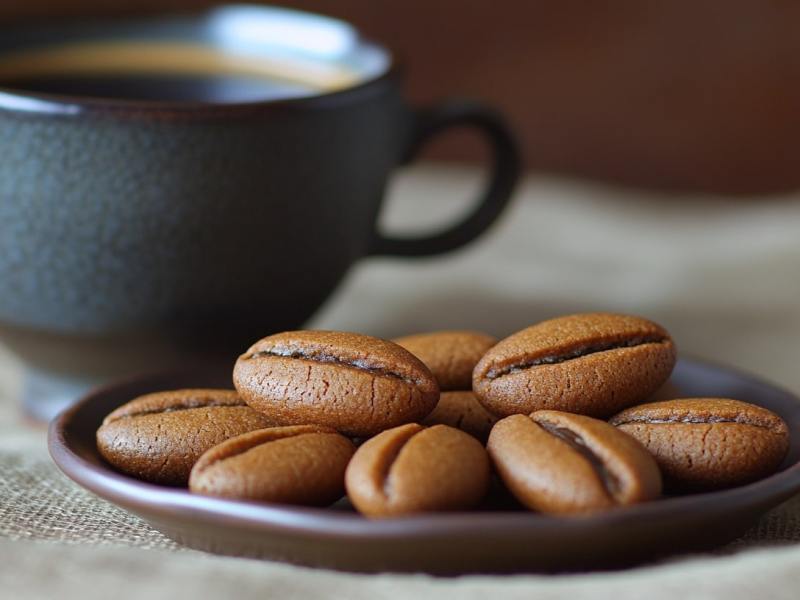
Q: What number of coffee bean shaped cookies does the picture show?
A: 9